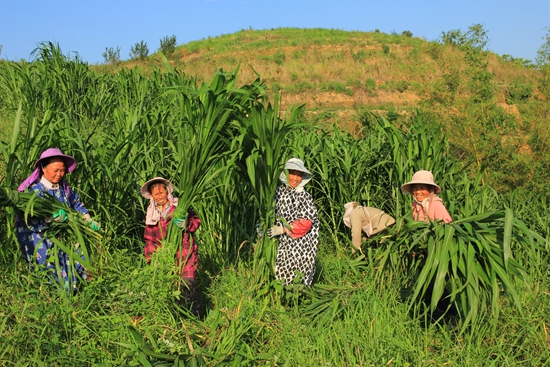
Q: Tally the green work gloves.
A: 3